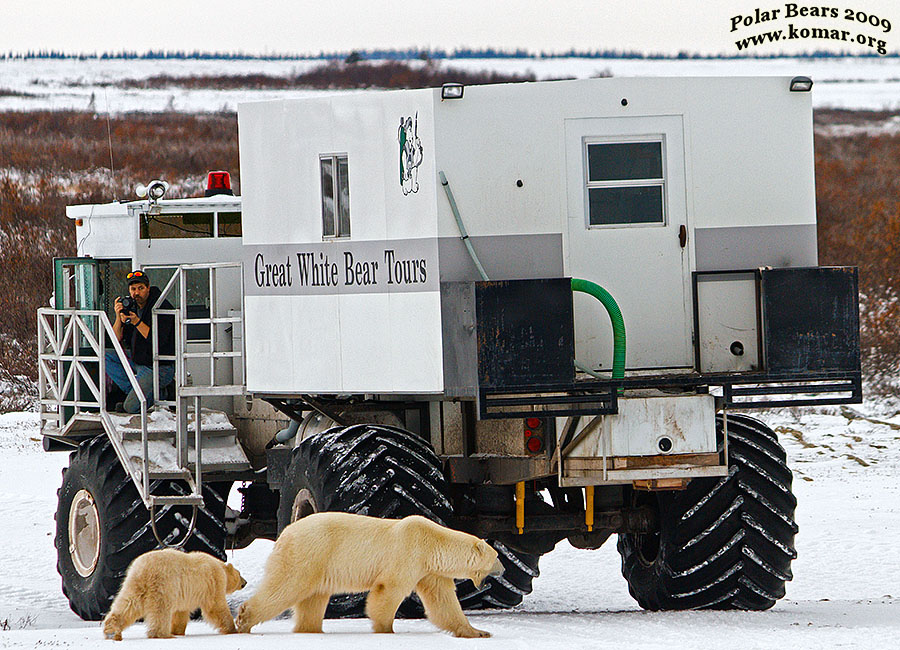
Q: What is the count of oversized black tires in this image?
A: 4